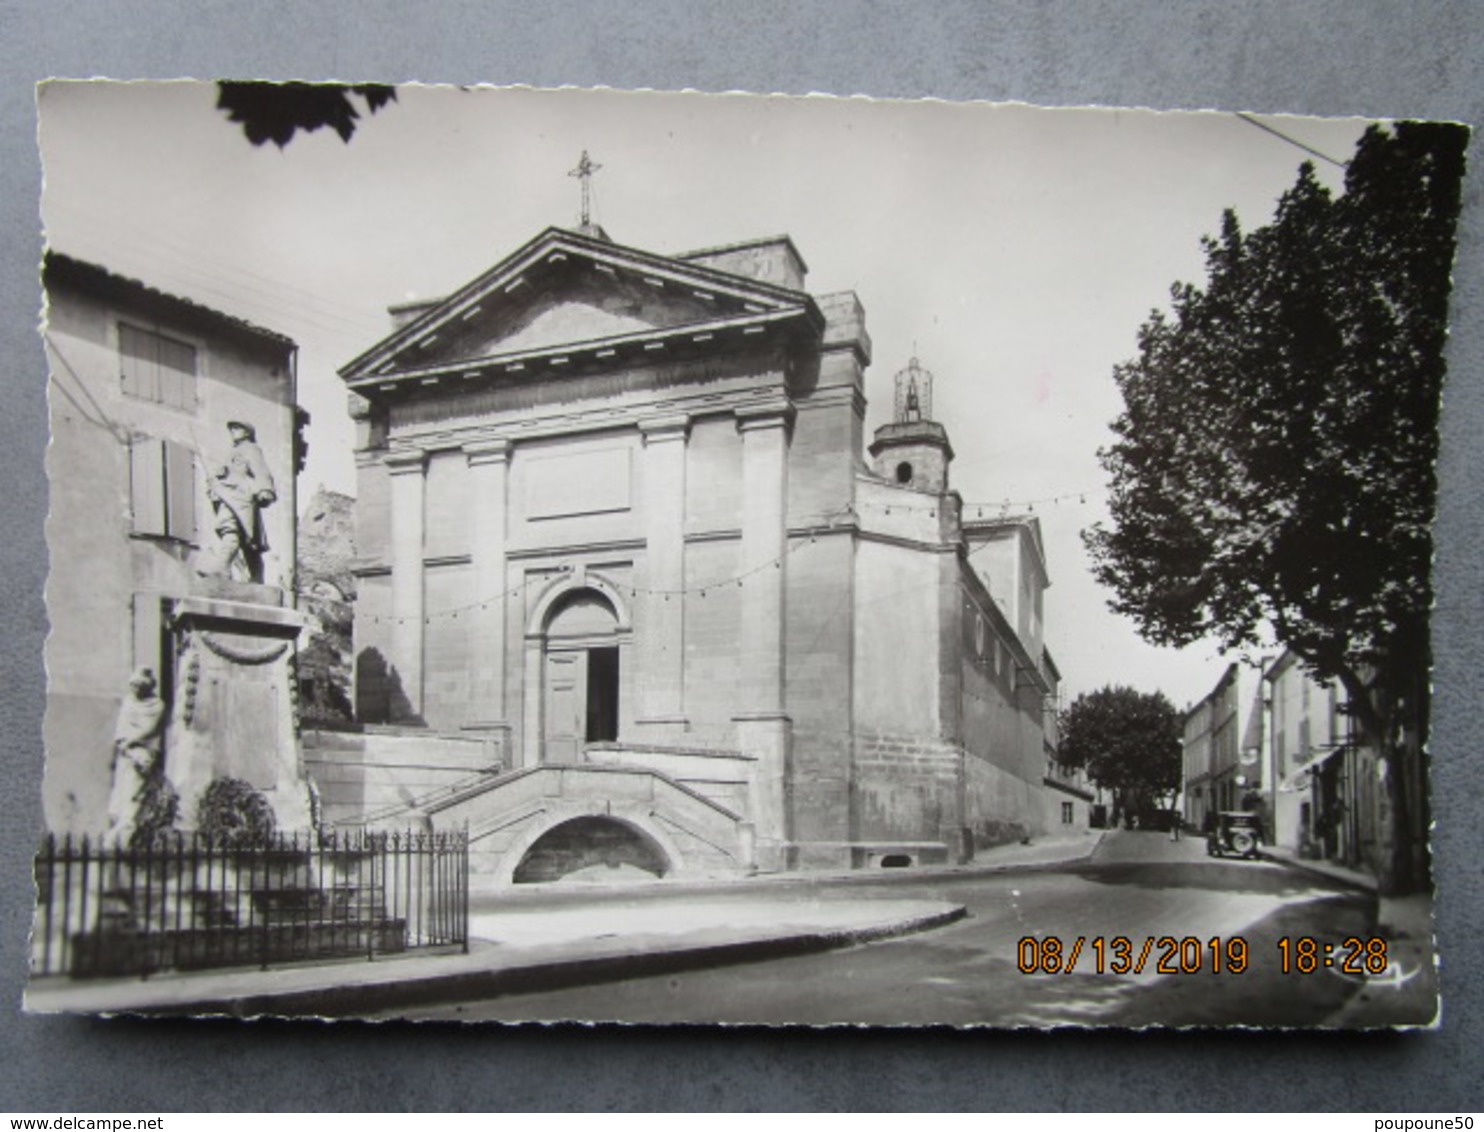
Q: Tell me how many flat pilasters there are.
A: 4